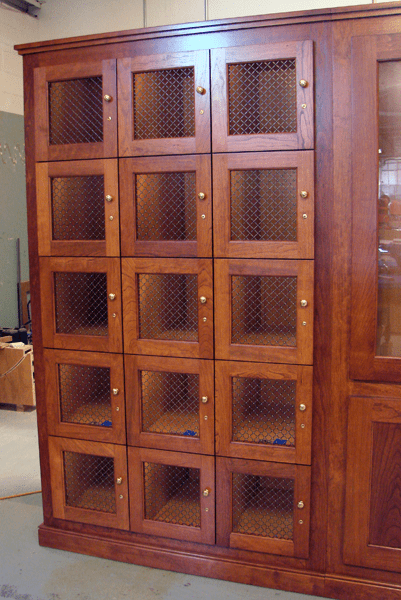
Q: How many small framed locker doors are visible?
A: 15